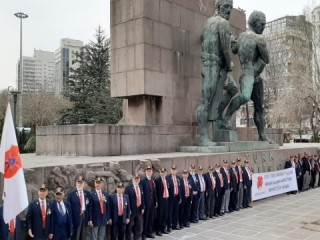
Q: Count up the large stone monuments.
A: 1